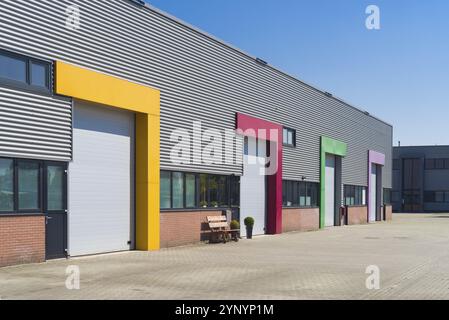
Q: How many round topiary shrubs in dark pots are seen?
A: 2